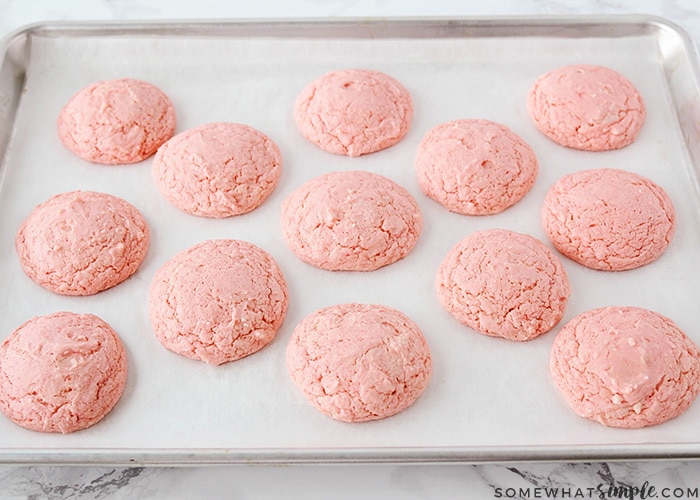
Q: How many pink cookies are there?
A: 13